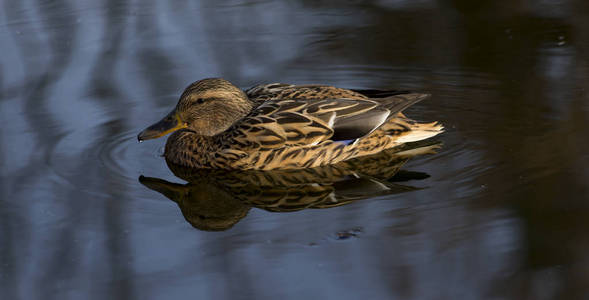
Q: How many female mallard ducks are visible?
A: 1